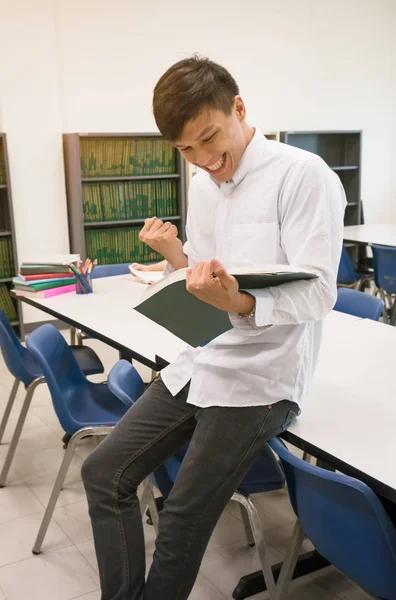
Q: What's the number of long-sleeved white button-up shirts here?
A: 1